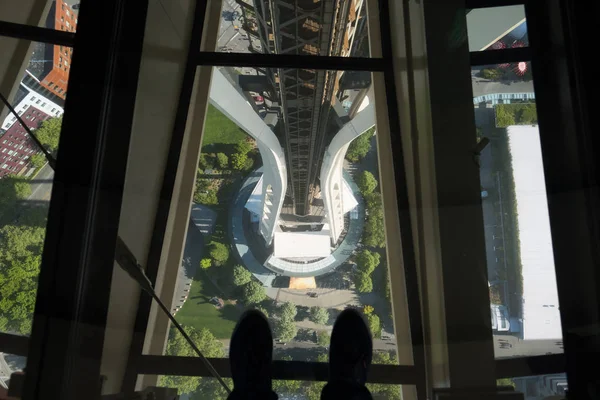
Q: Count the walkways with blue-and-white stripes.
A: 1